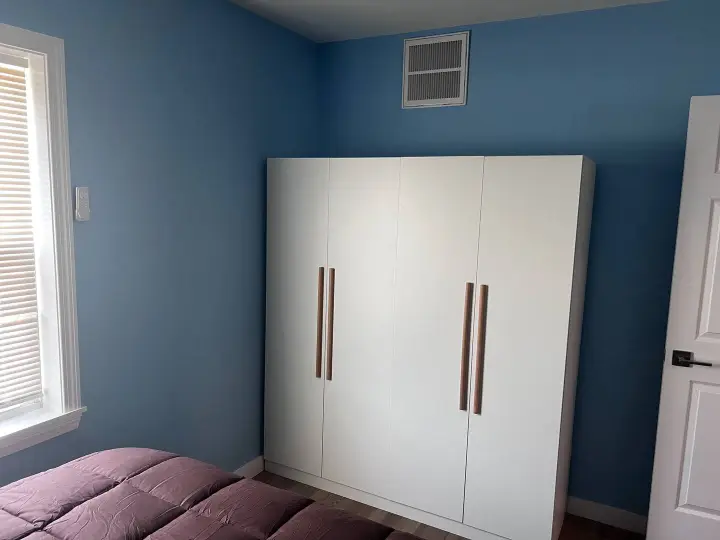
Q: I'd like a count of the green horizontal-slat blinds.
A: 0